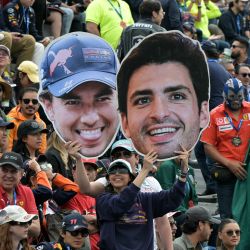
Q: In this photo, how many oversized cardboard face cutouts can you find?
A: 2